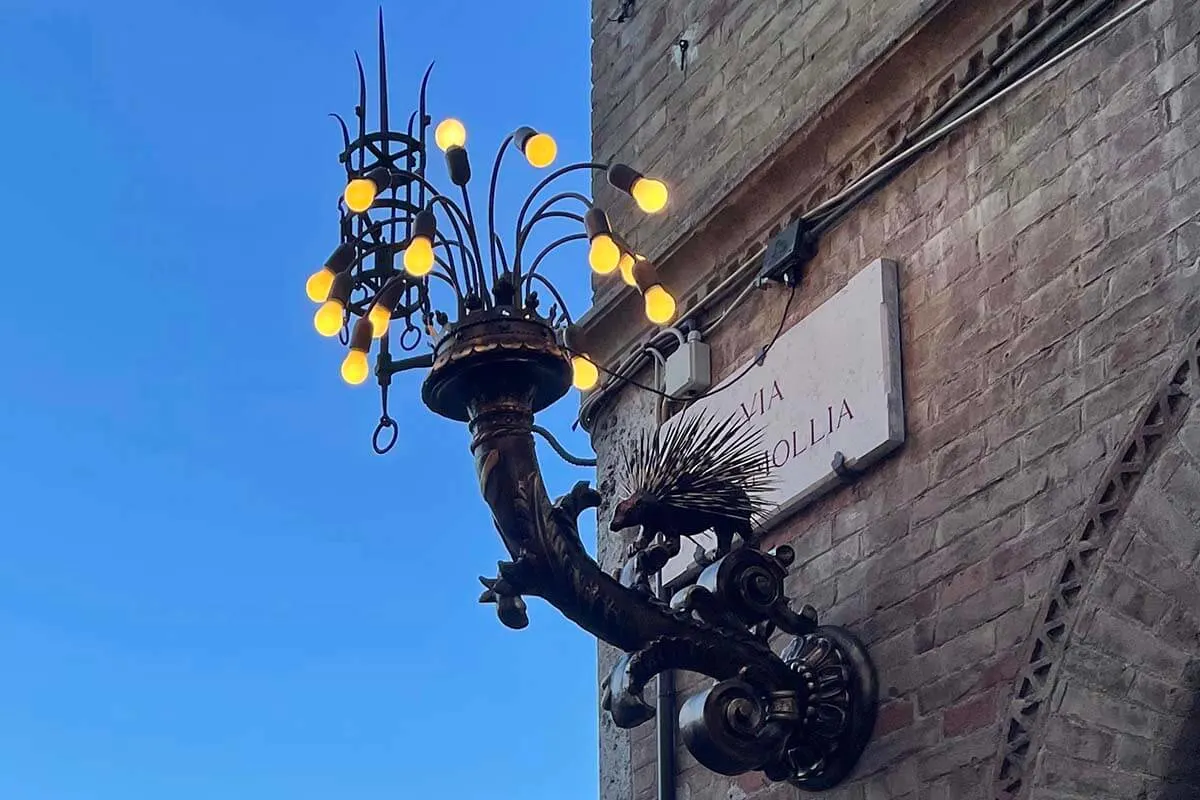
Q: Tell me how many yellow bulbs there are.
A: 13